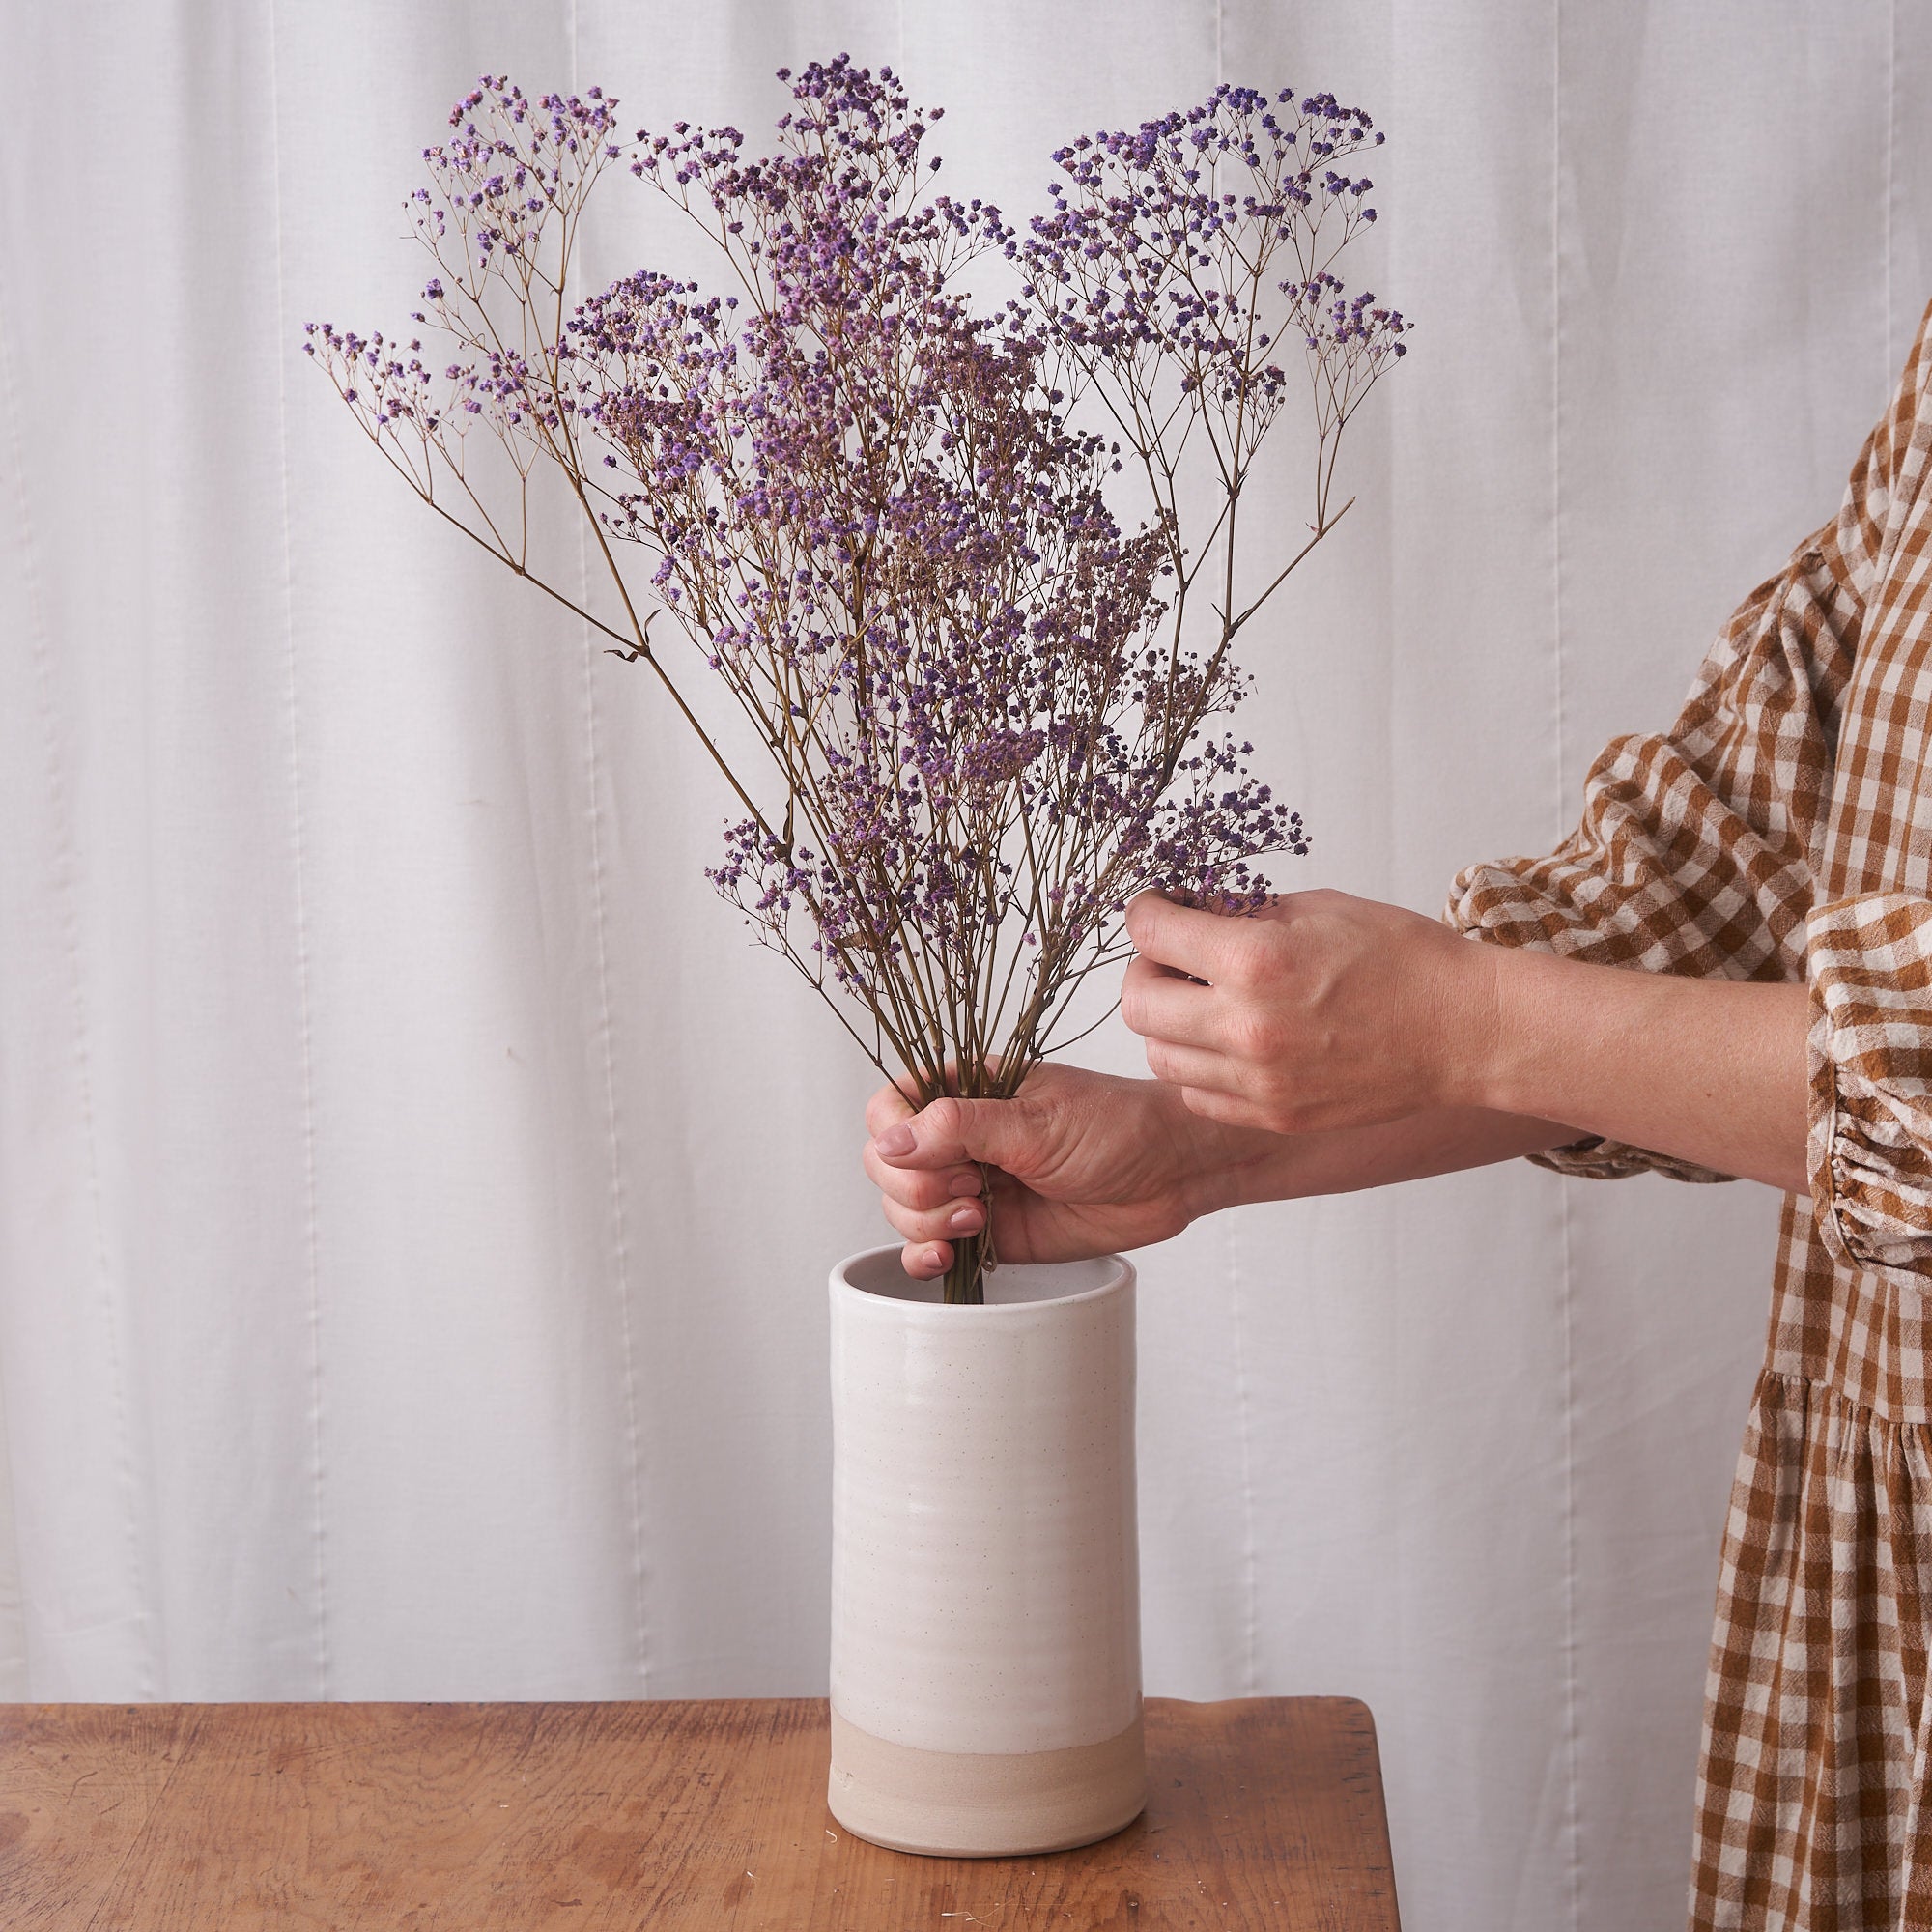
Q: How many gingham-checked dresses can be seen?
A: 1